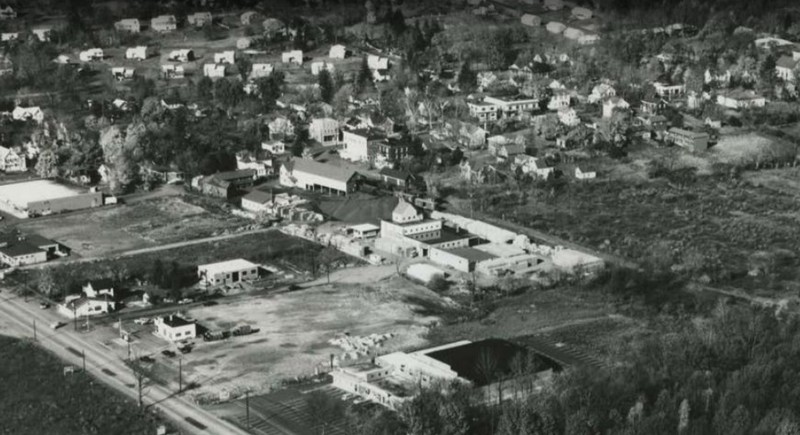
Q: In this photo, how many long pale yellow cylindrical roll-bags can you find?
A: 0